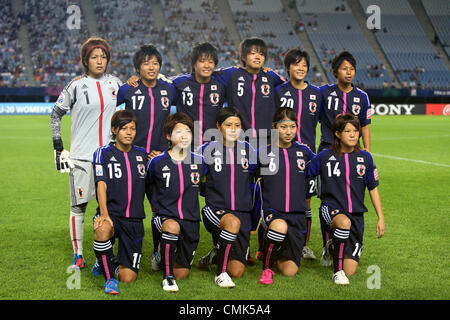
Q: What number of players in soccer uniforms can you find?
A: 11